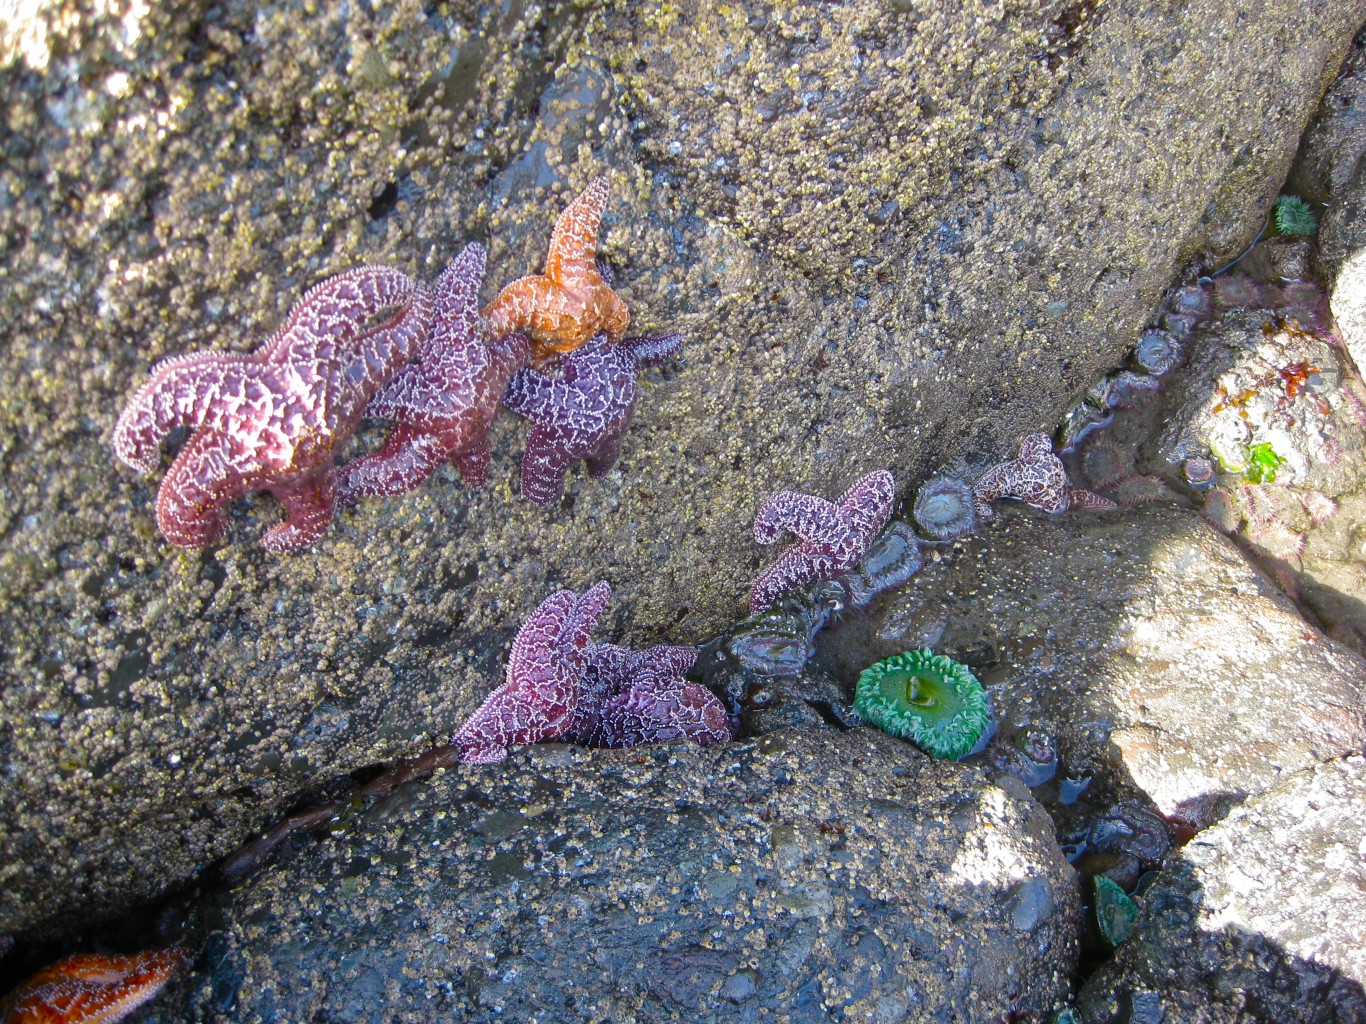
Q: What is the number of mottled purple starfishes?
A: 7